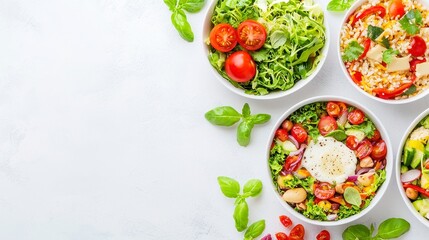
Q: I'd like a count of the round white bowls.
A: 4